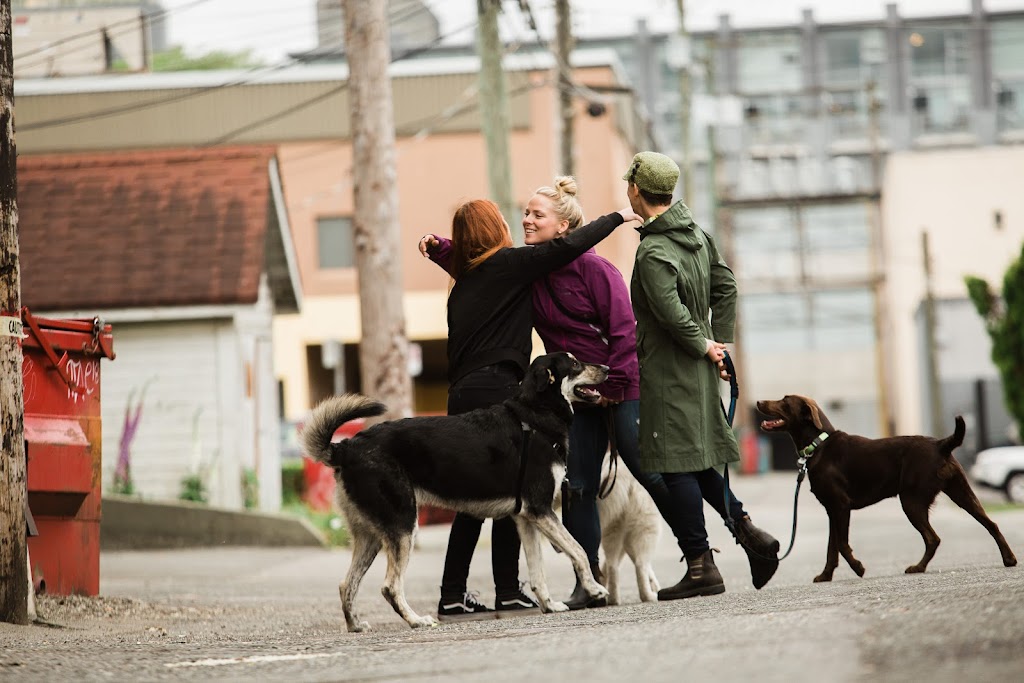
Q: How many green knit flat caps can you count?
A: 1